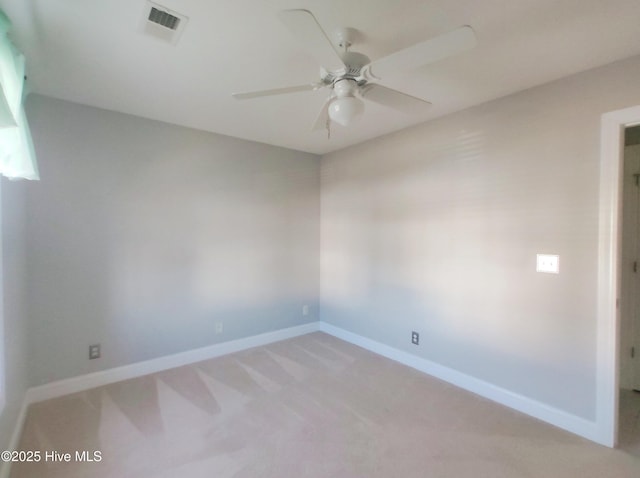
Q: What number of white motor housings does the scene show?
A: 1